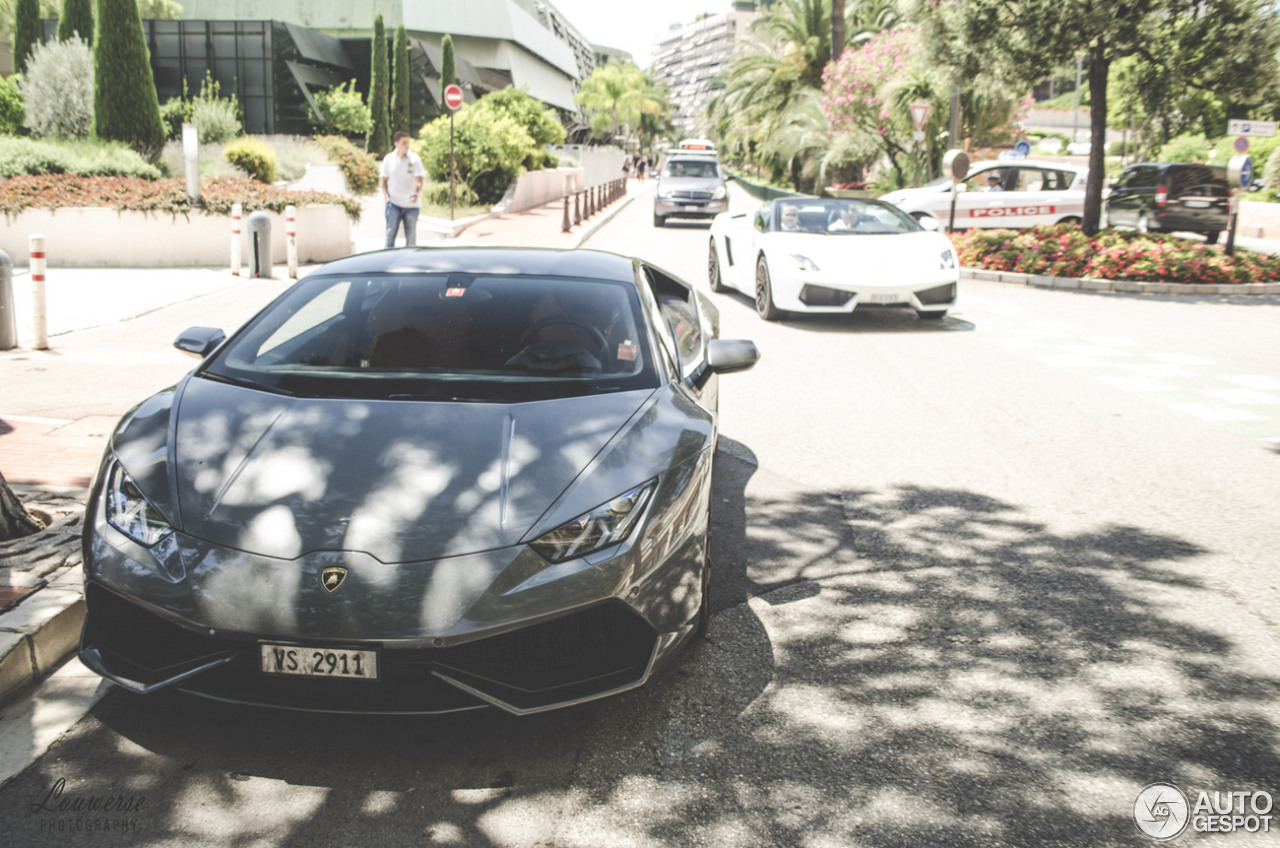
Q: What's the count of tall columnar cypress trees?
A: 6